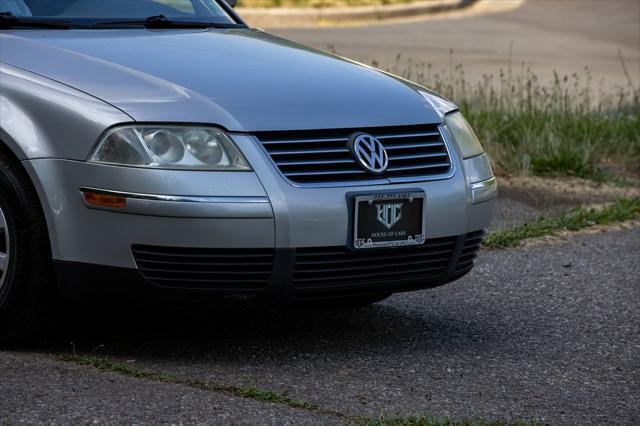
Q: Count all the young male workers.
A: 0